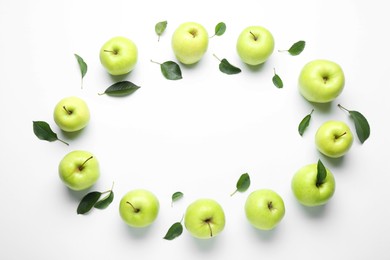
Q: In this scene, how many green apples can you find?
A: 11